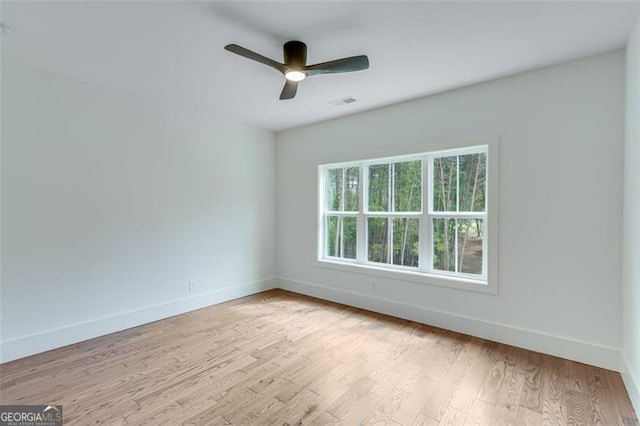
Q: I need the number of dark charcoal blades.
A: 3